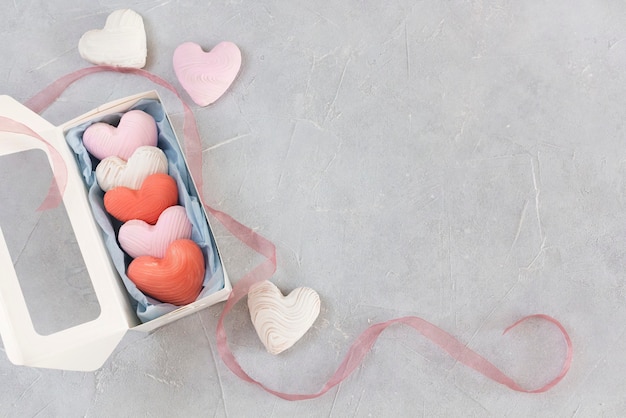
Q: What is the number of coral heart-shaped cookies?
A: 2